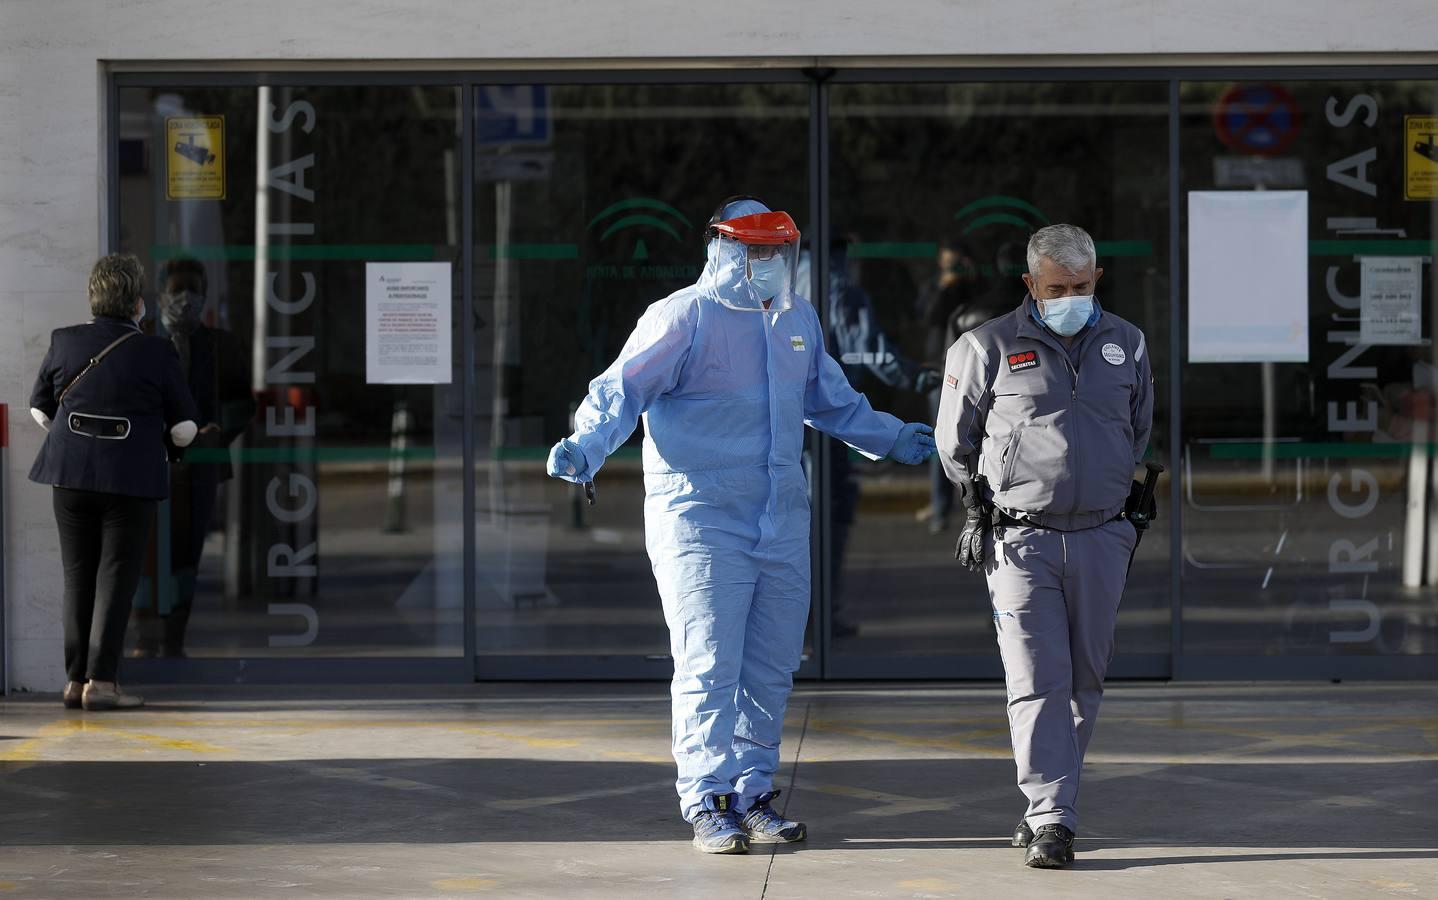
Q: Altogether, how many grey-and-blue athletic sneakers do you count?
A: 2